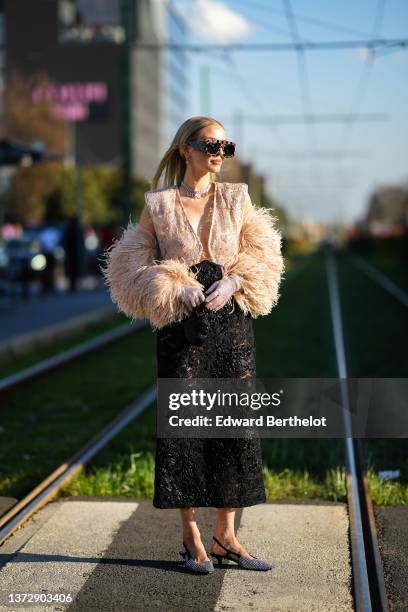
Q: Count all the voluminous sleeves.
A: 2